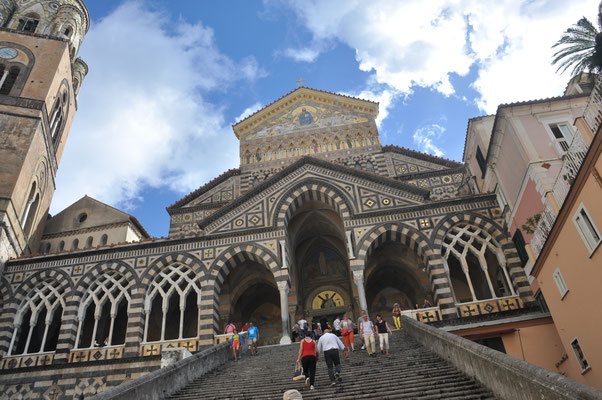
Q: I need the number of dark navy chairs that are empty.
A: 0